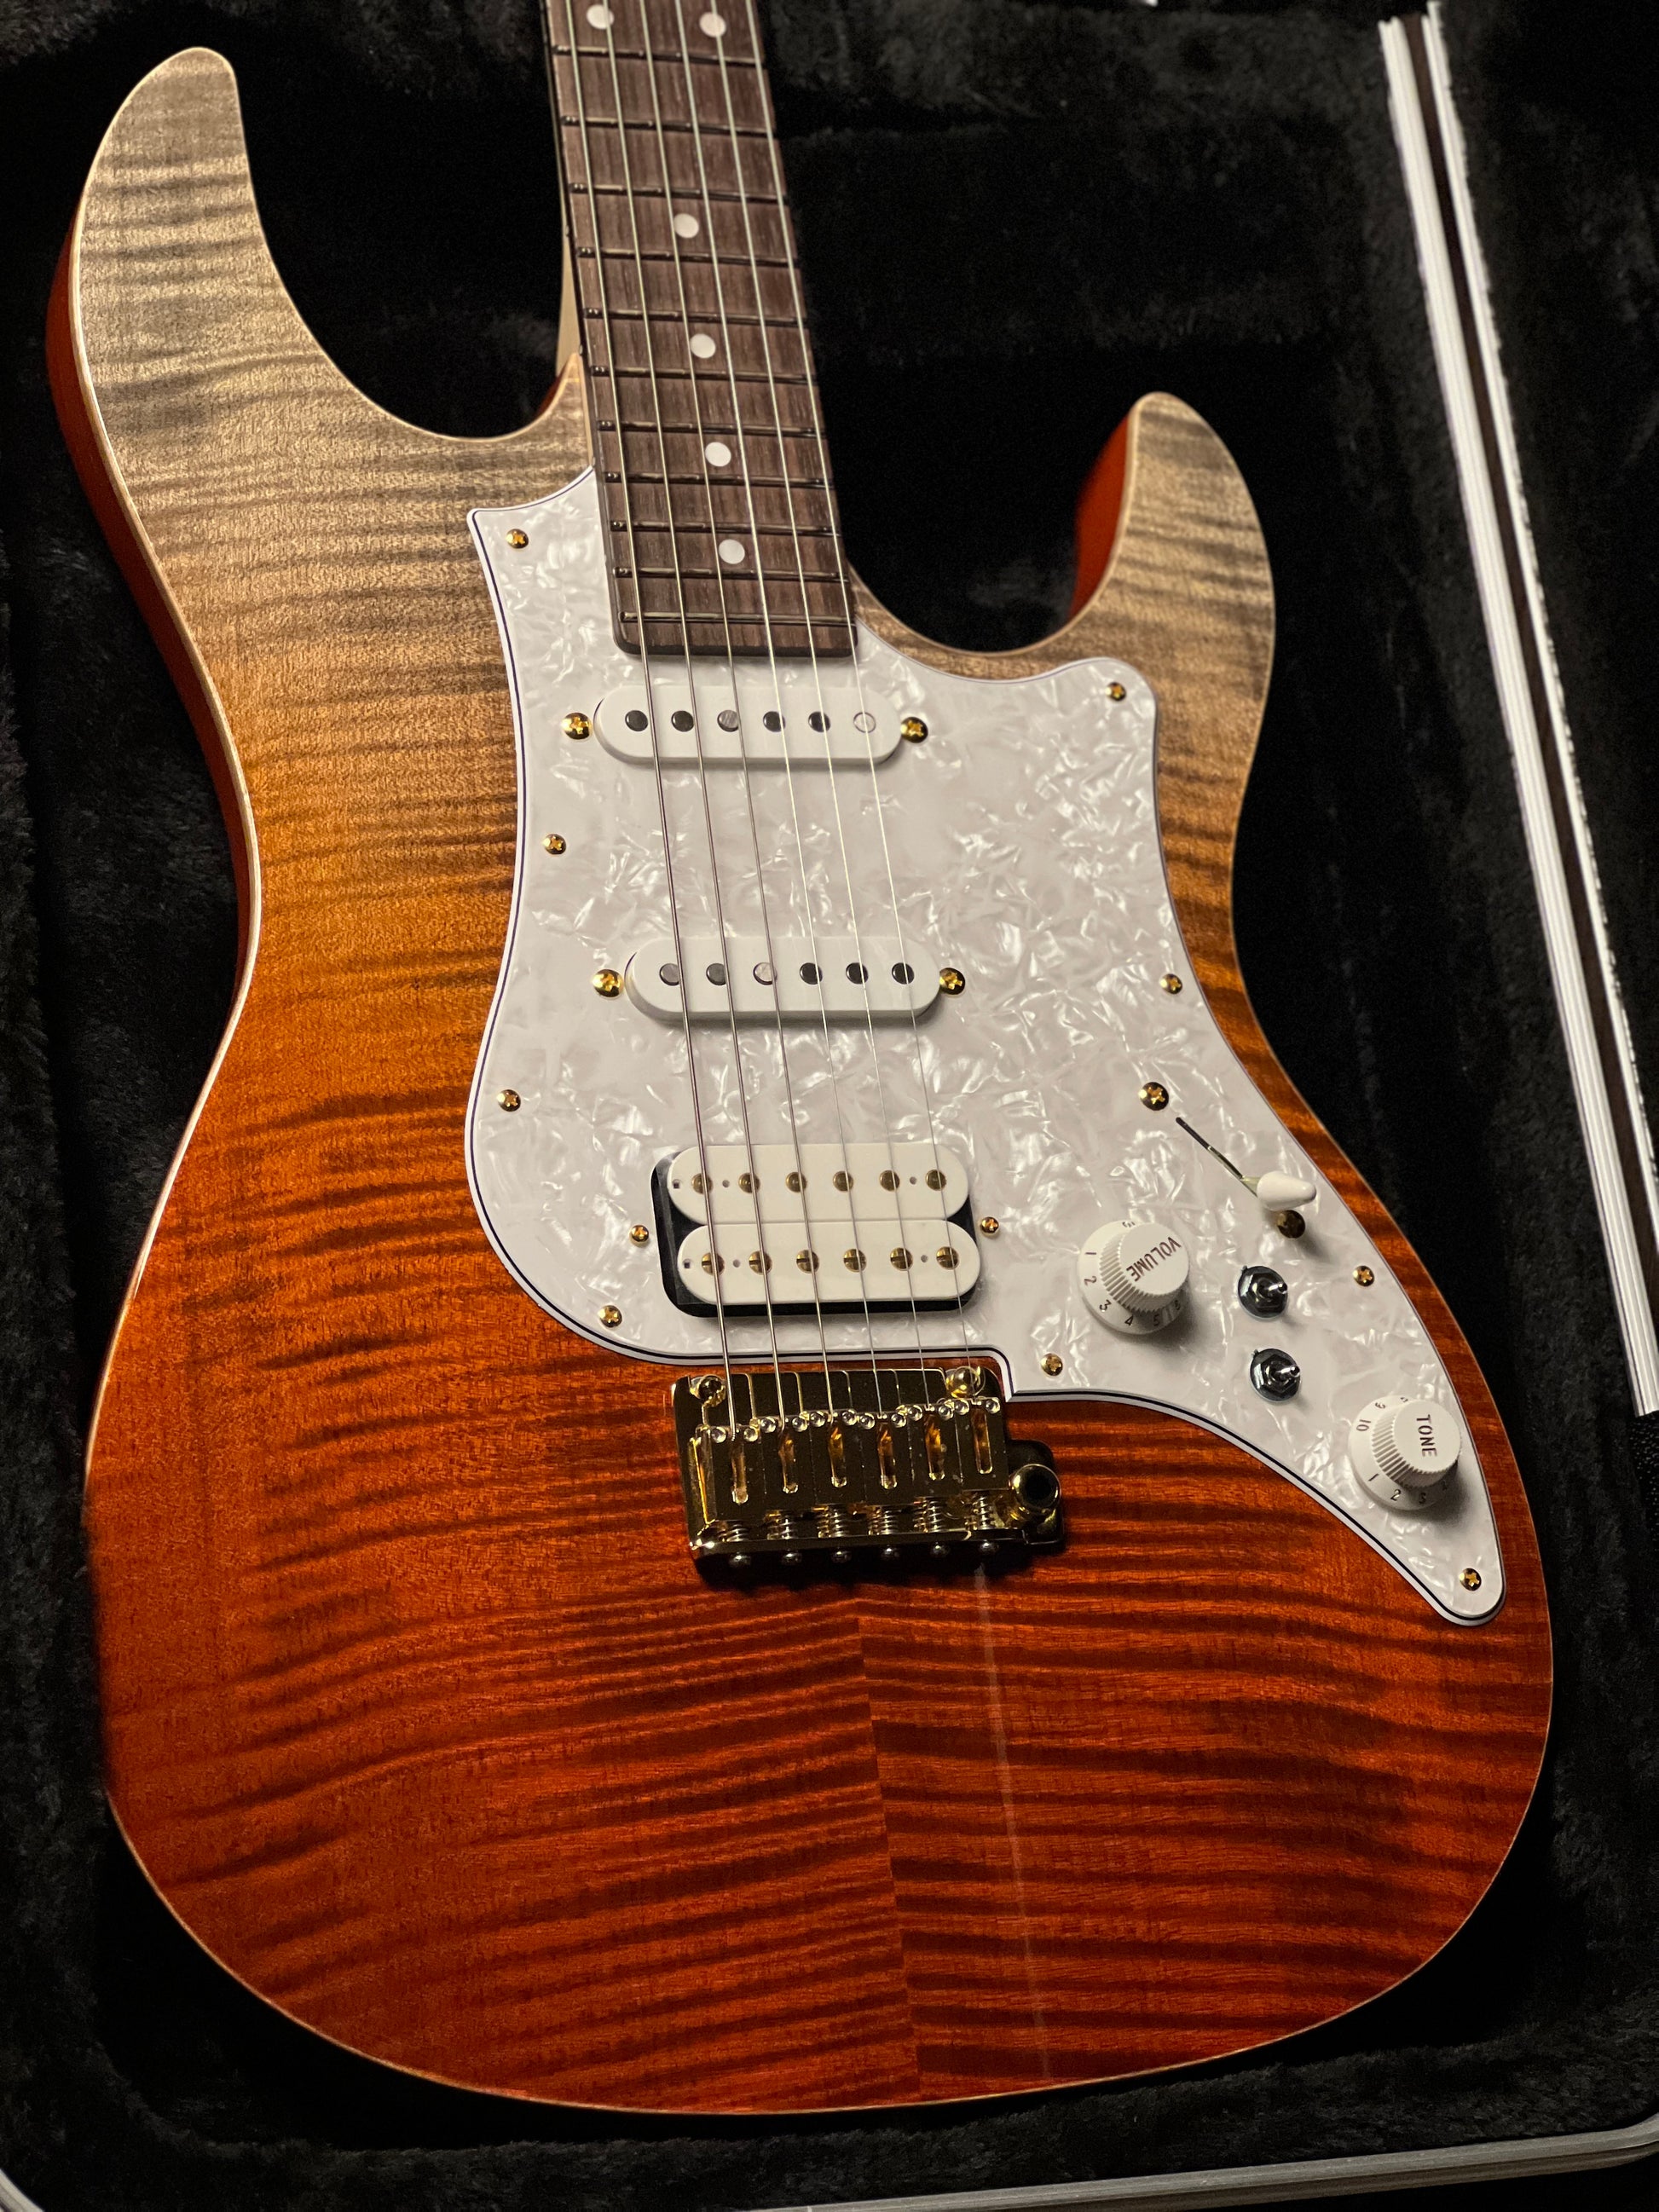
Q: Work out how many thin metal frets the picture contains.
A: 11